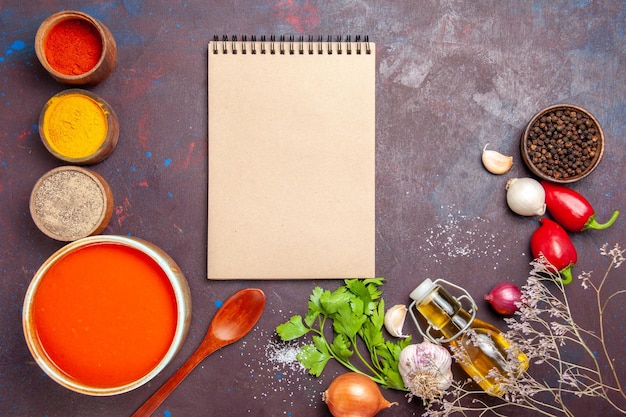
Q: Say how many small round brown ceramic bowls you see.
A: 4